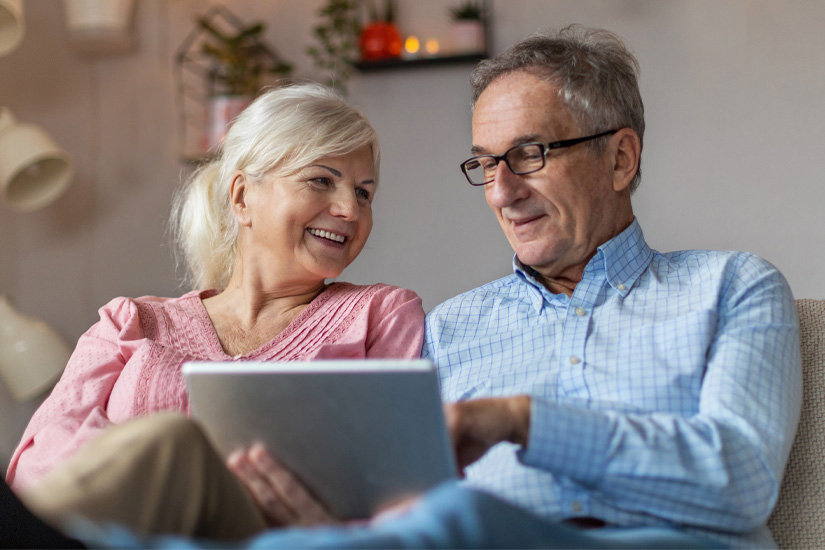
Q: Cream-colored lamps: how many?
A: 3